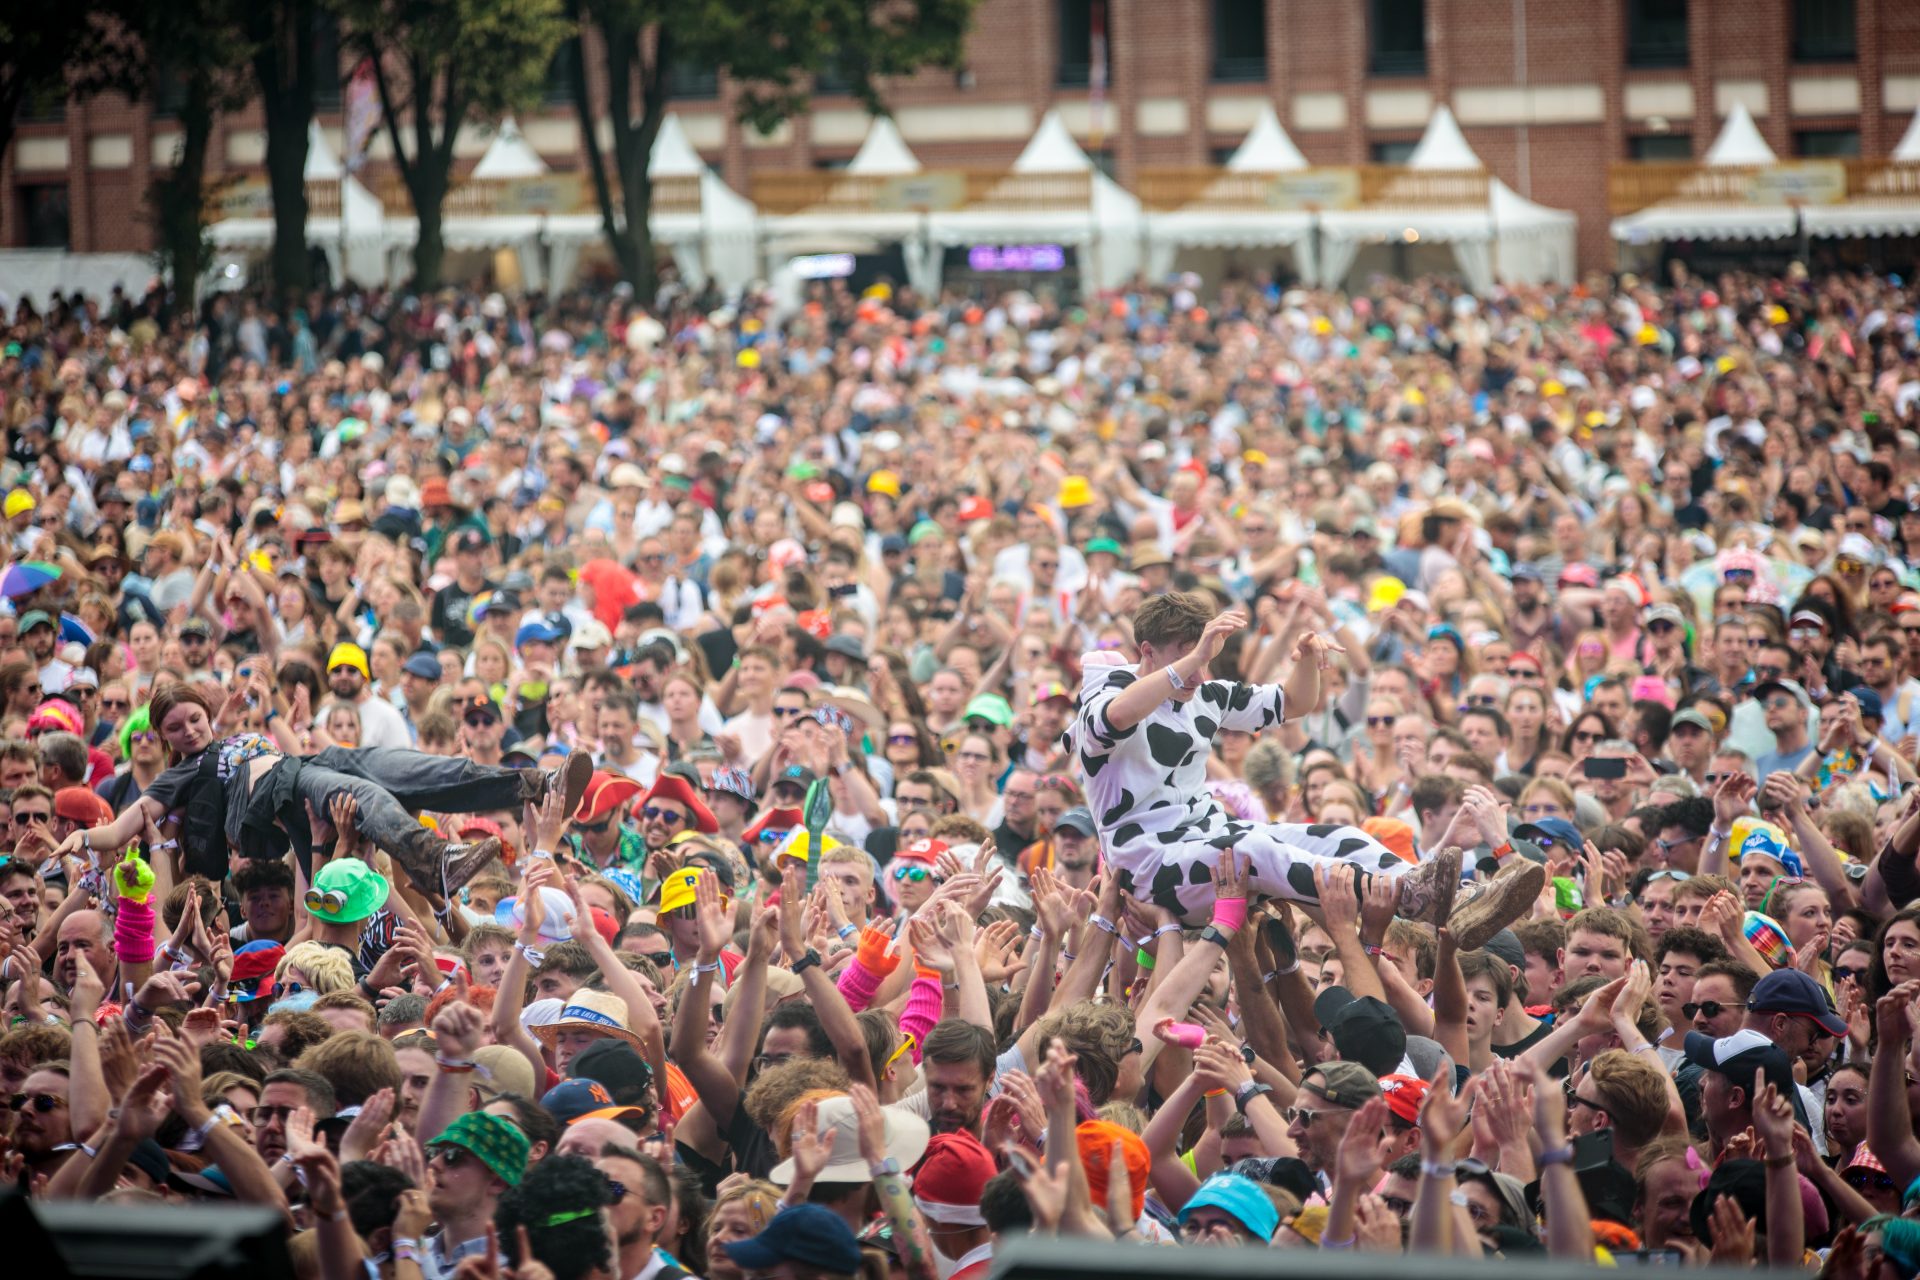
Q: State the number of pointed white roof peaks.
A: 9